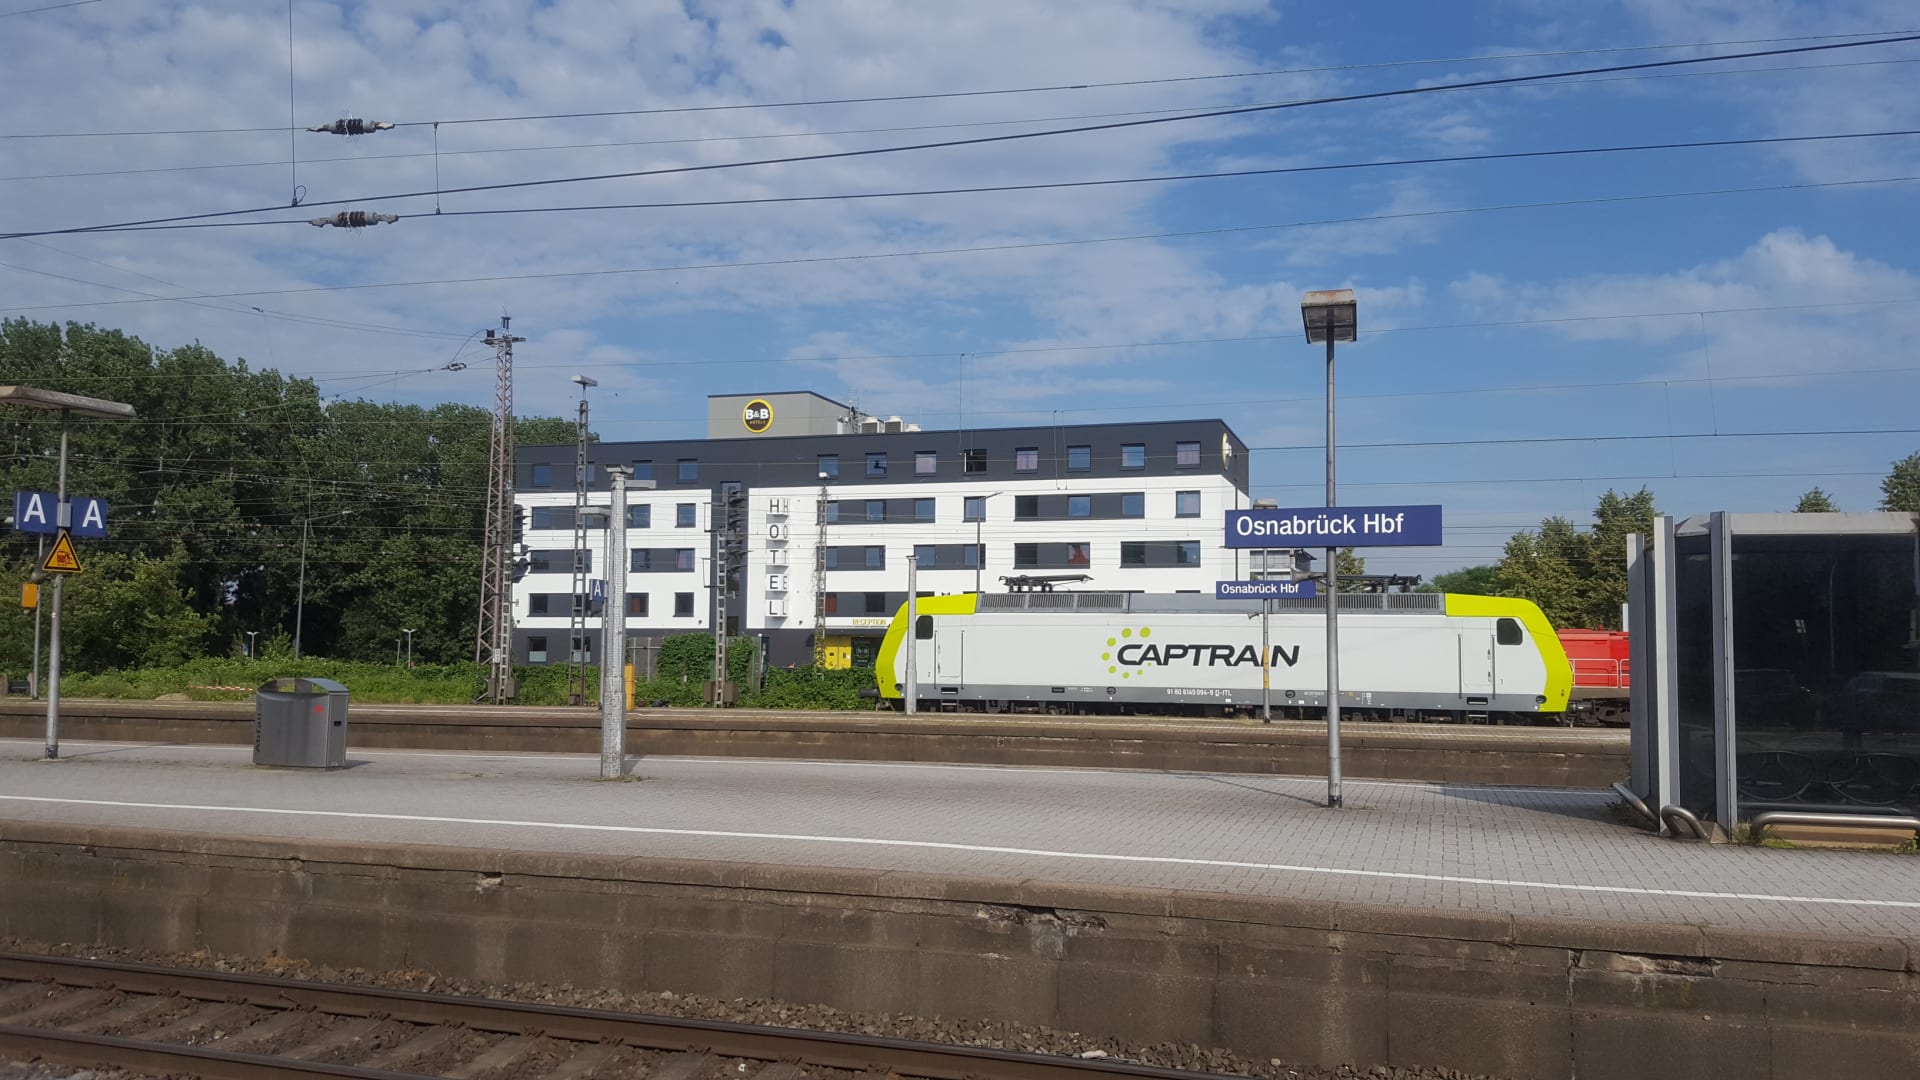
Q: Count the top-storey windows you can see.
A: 12